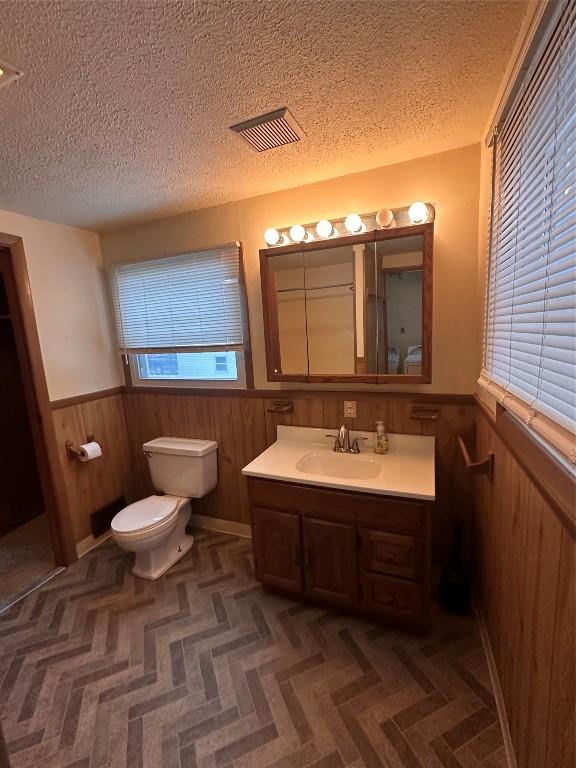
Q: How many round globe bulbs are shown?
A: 6